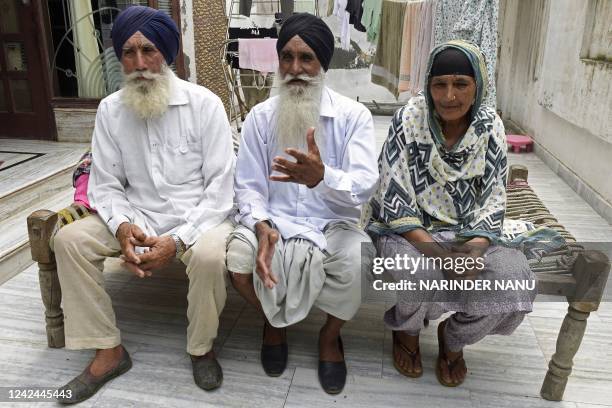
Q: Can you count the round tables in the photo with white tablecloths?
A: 0